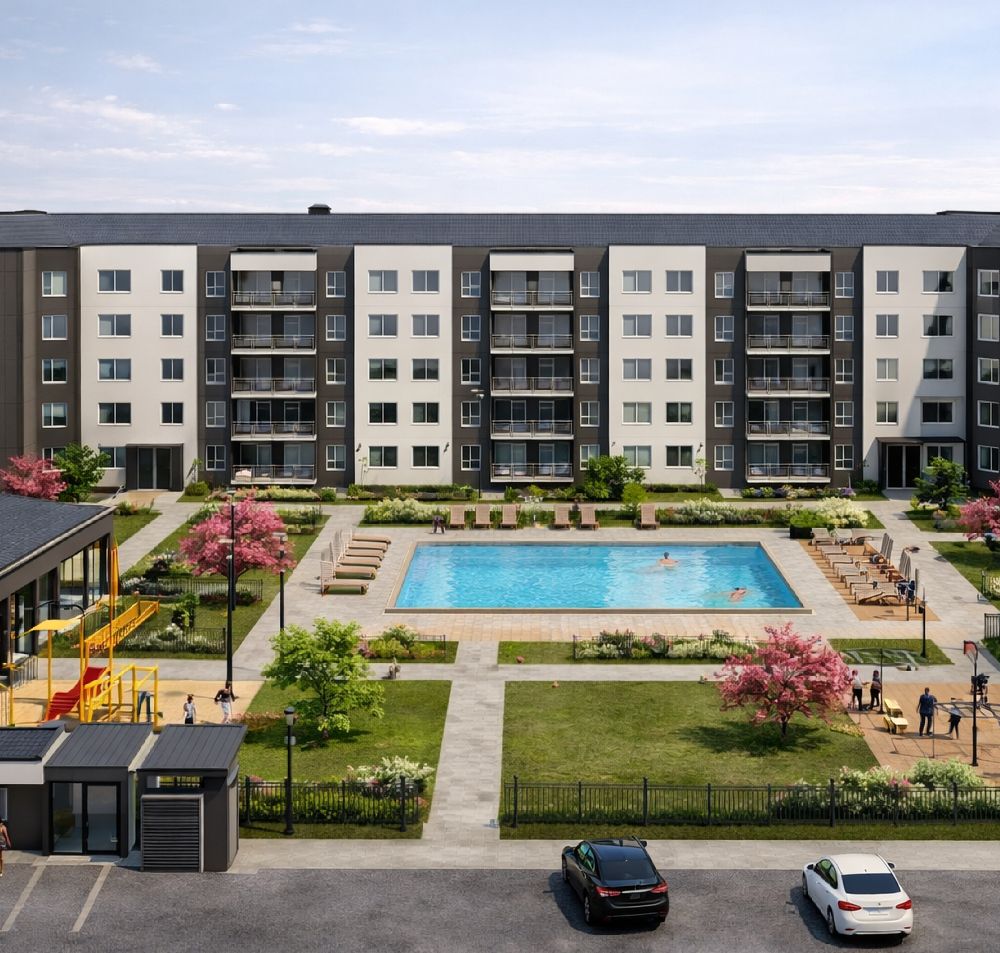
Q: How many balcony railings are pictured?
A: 15